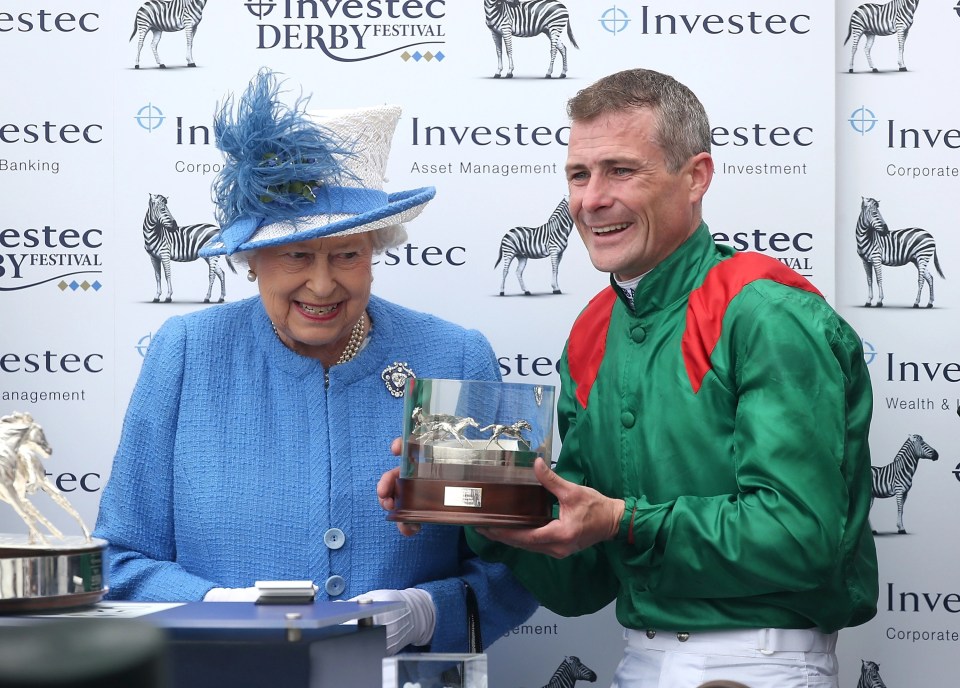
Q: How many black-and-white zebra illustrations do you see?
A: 9